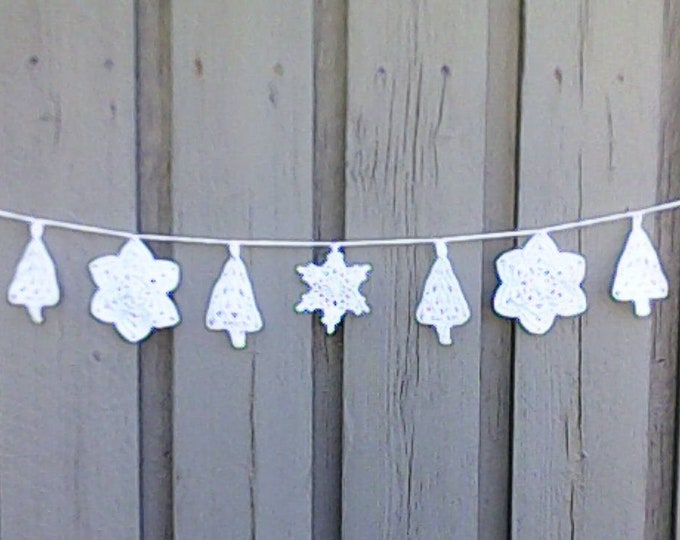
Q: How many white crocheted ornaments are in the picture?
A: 7